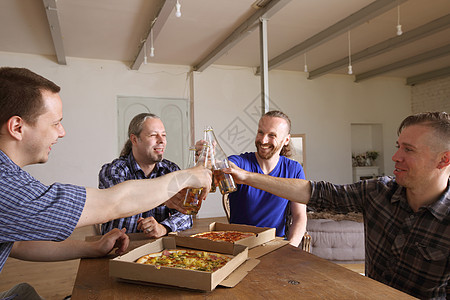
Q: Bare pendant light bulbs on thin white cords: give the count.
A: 6